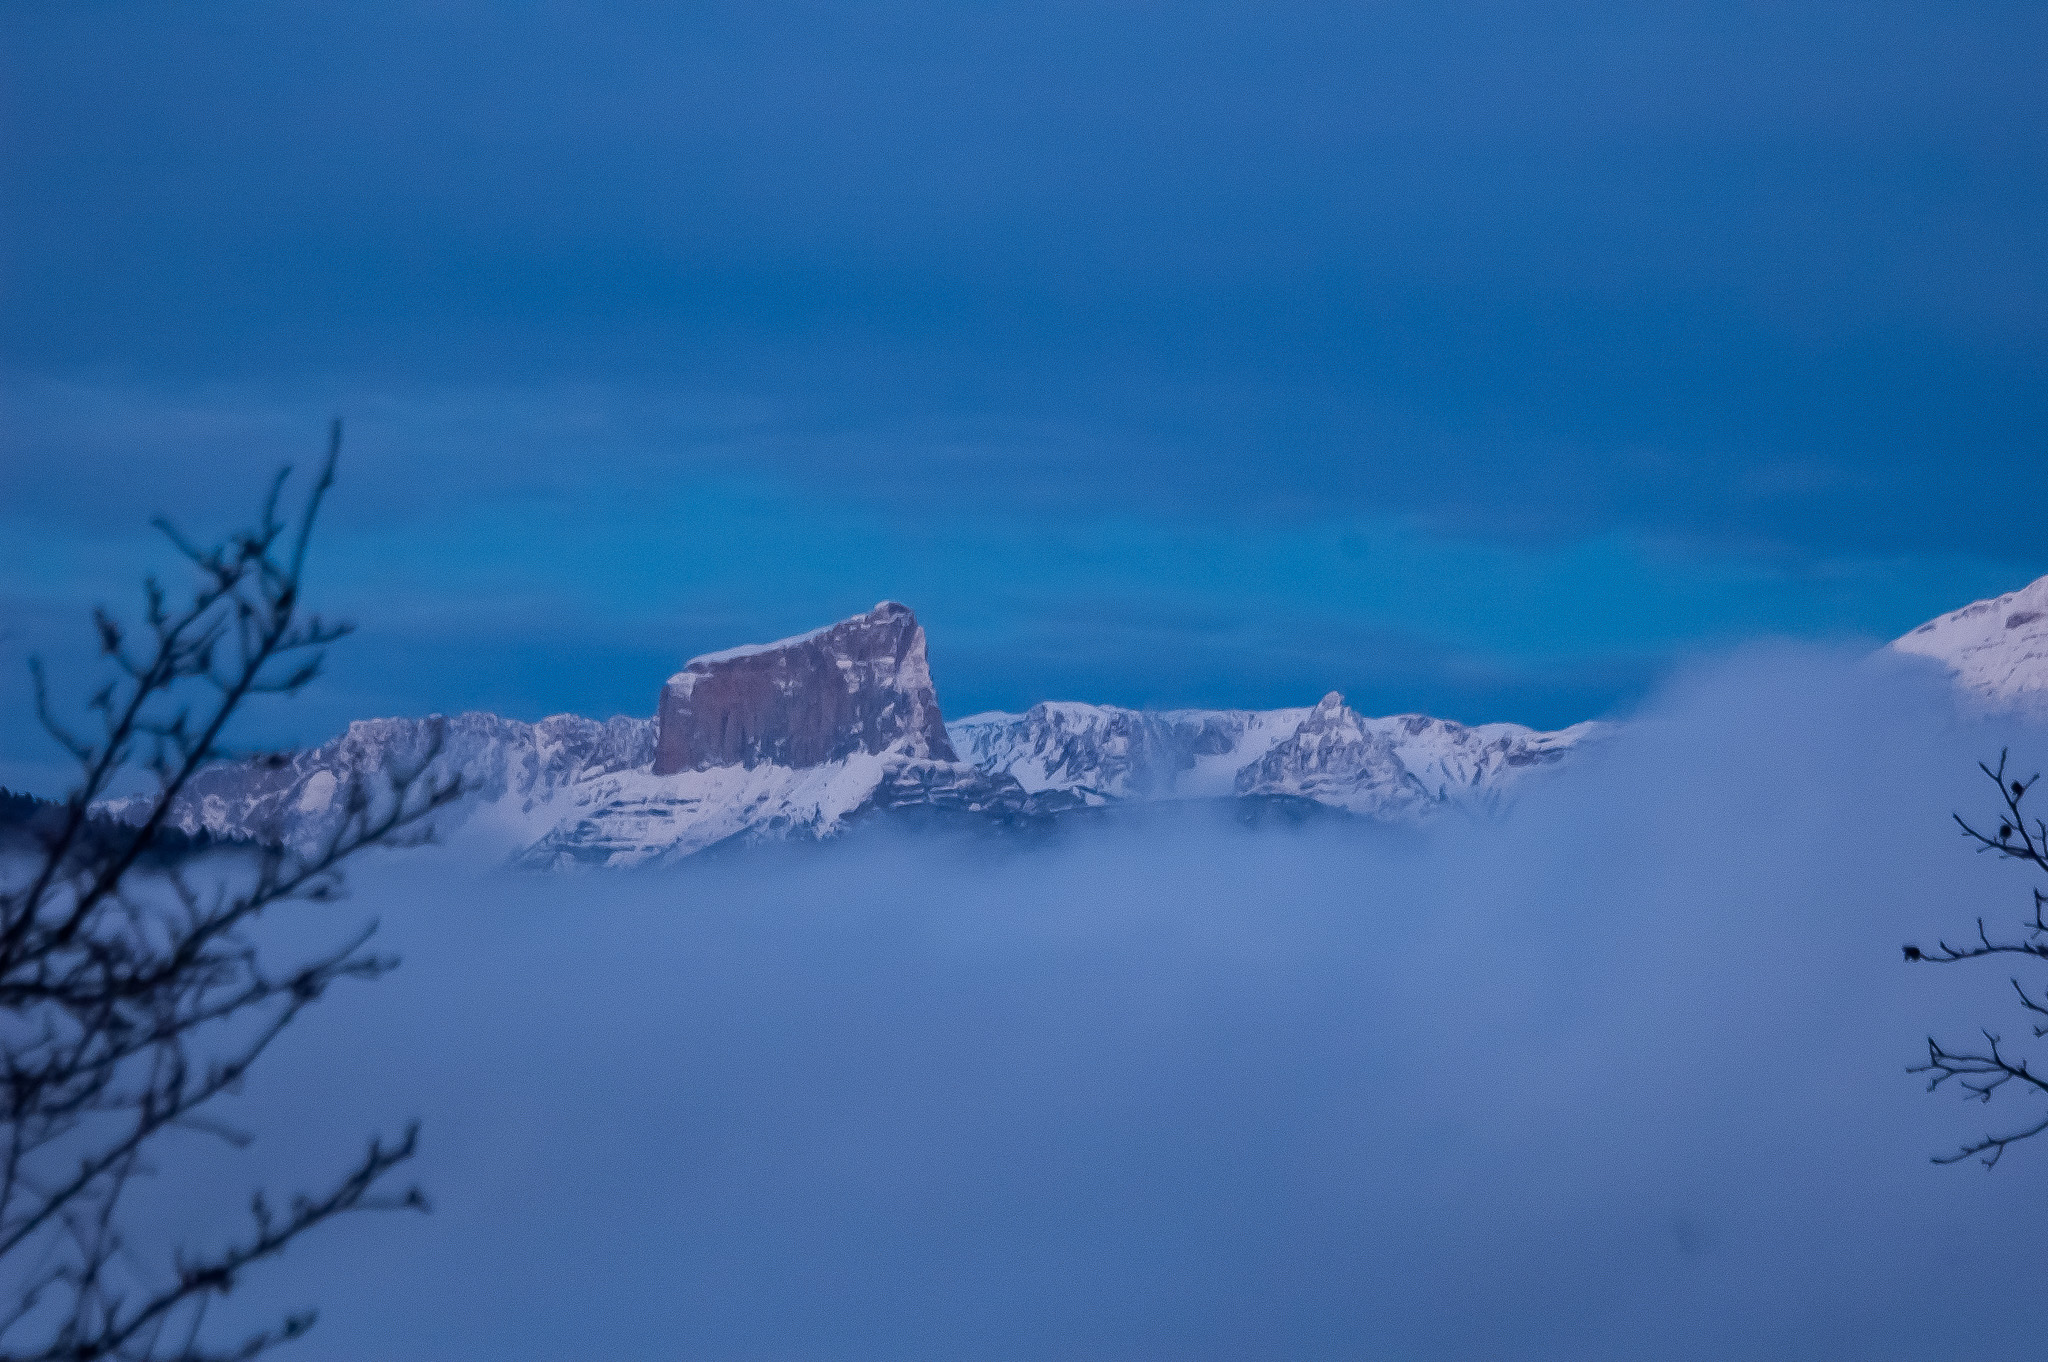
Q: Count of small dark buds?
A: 3